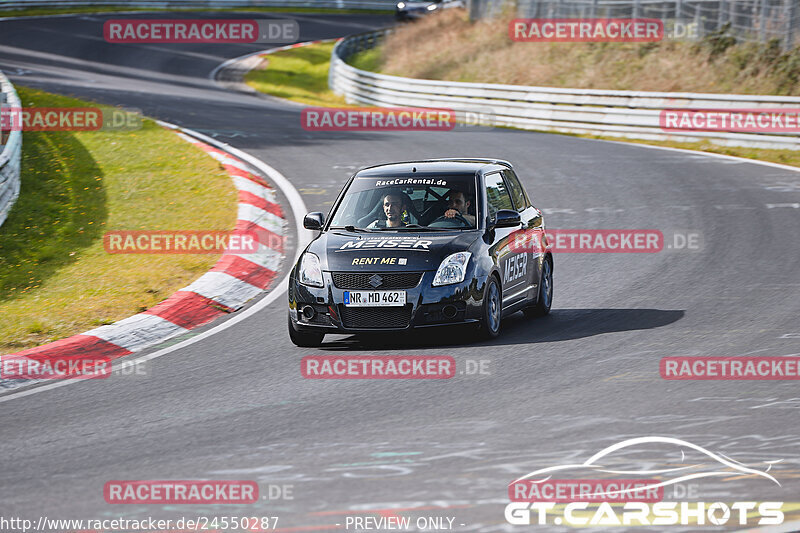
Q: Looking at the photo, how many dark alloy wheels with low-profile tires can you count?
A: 2